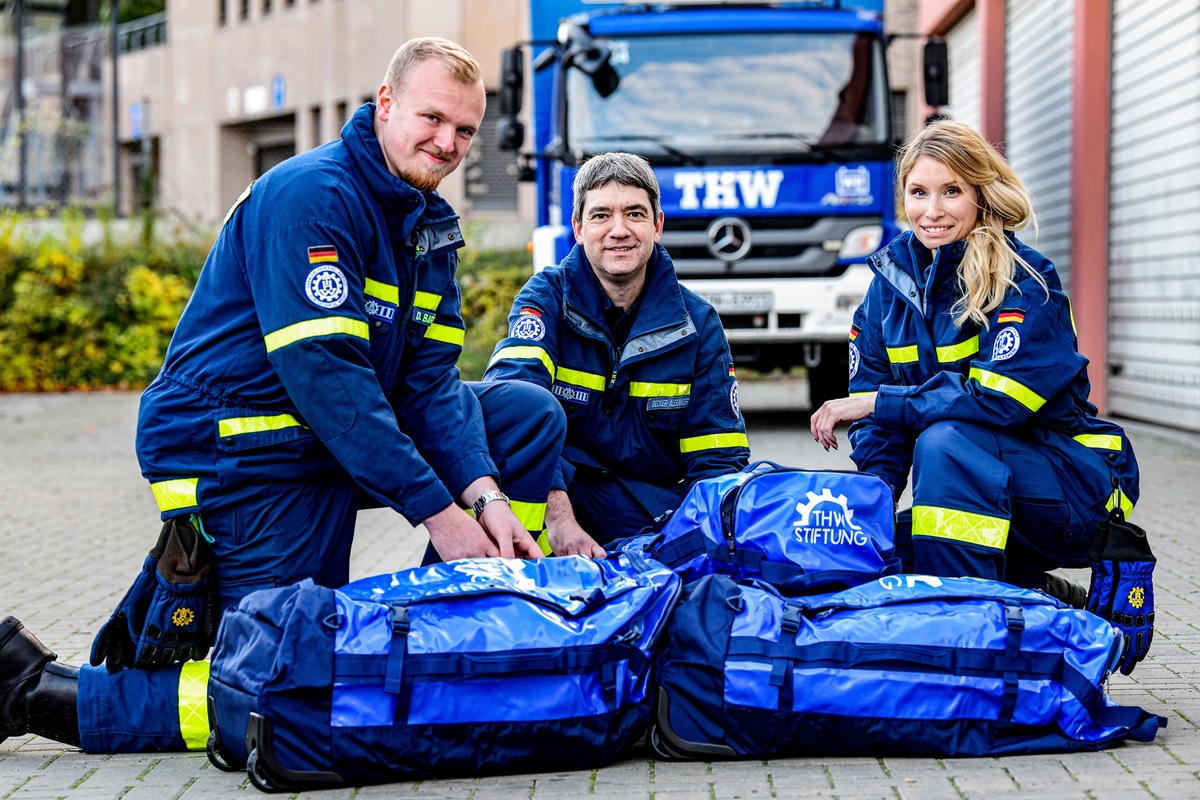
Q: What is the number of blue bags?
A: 3